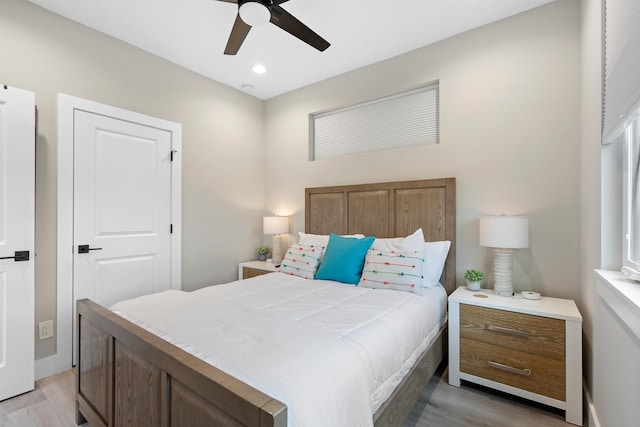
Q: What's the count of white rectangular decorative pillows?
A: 2